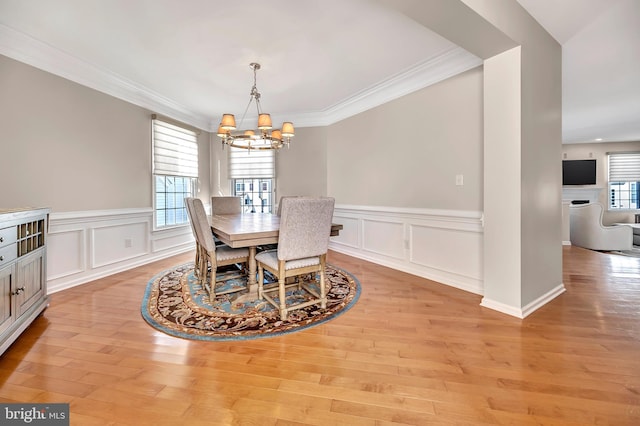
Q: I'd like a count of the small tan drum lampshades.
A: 6